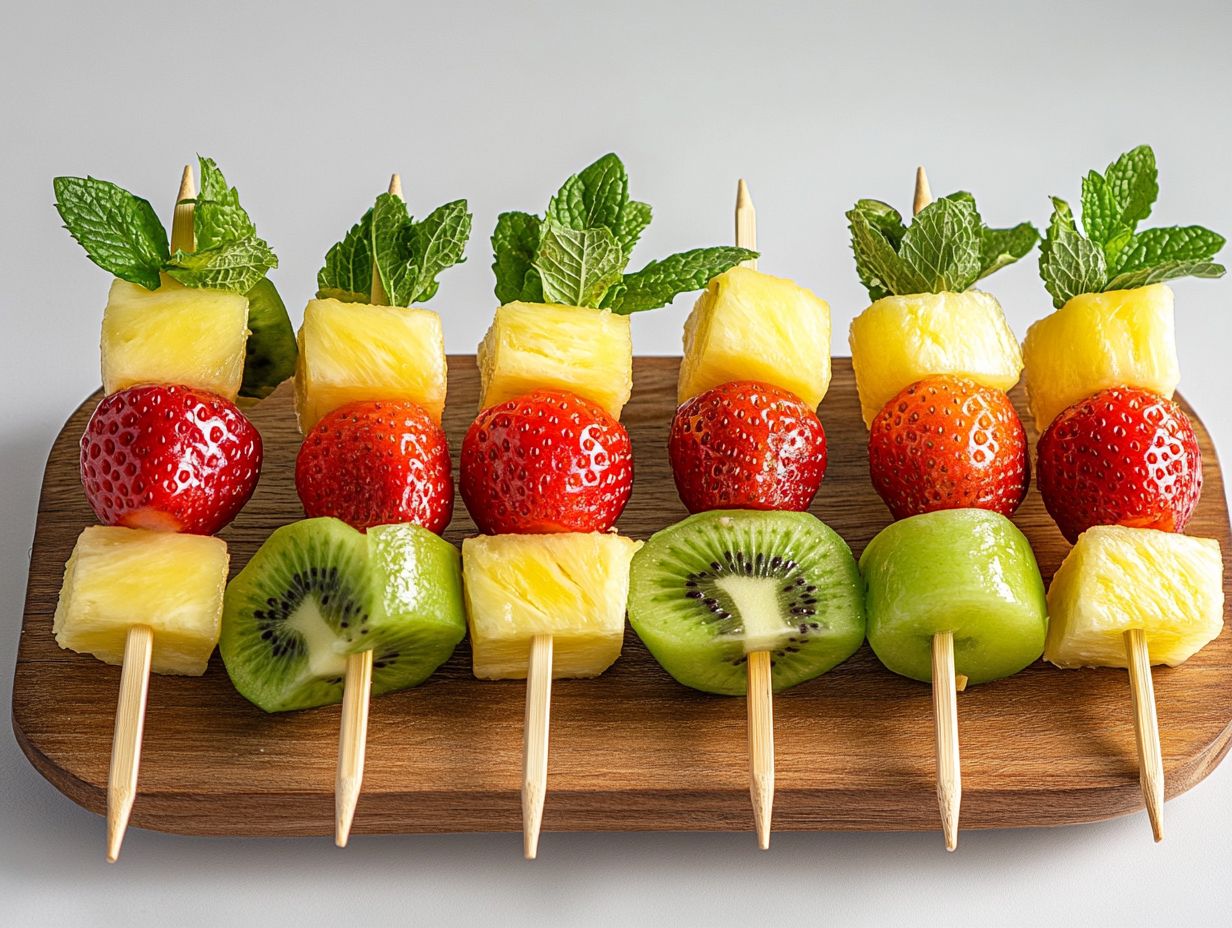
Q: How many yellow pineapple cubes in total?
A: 9